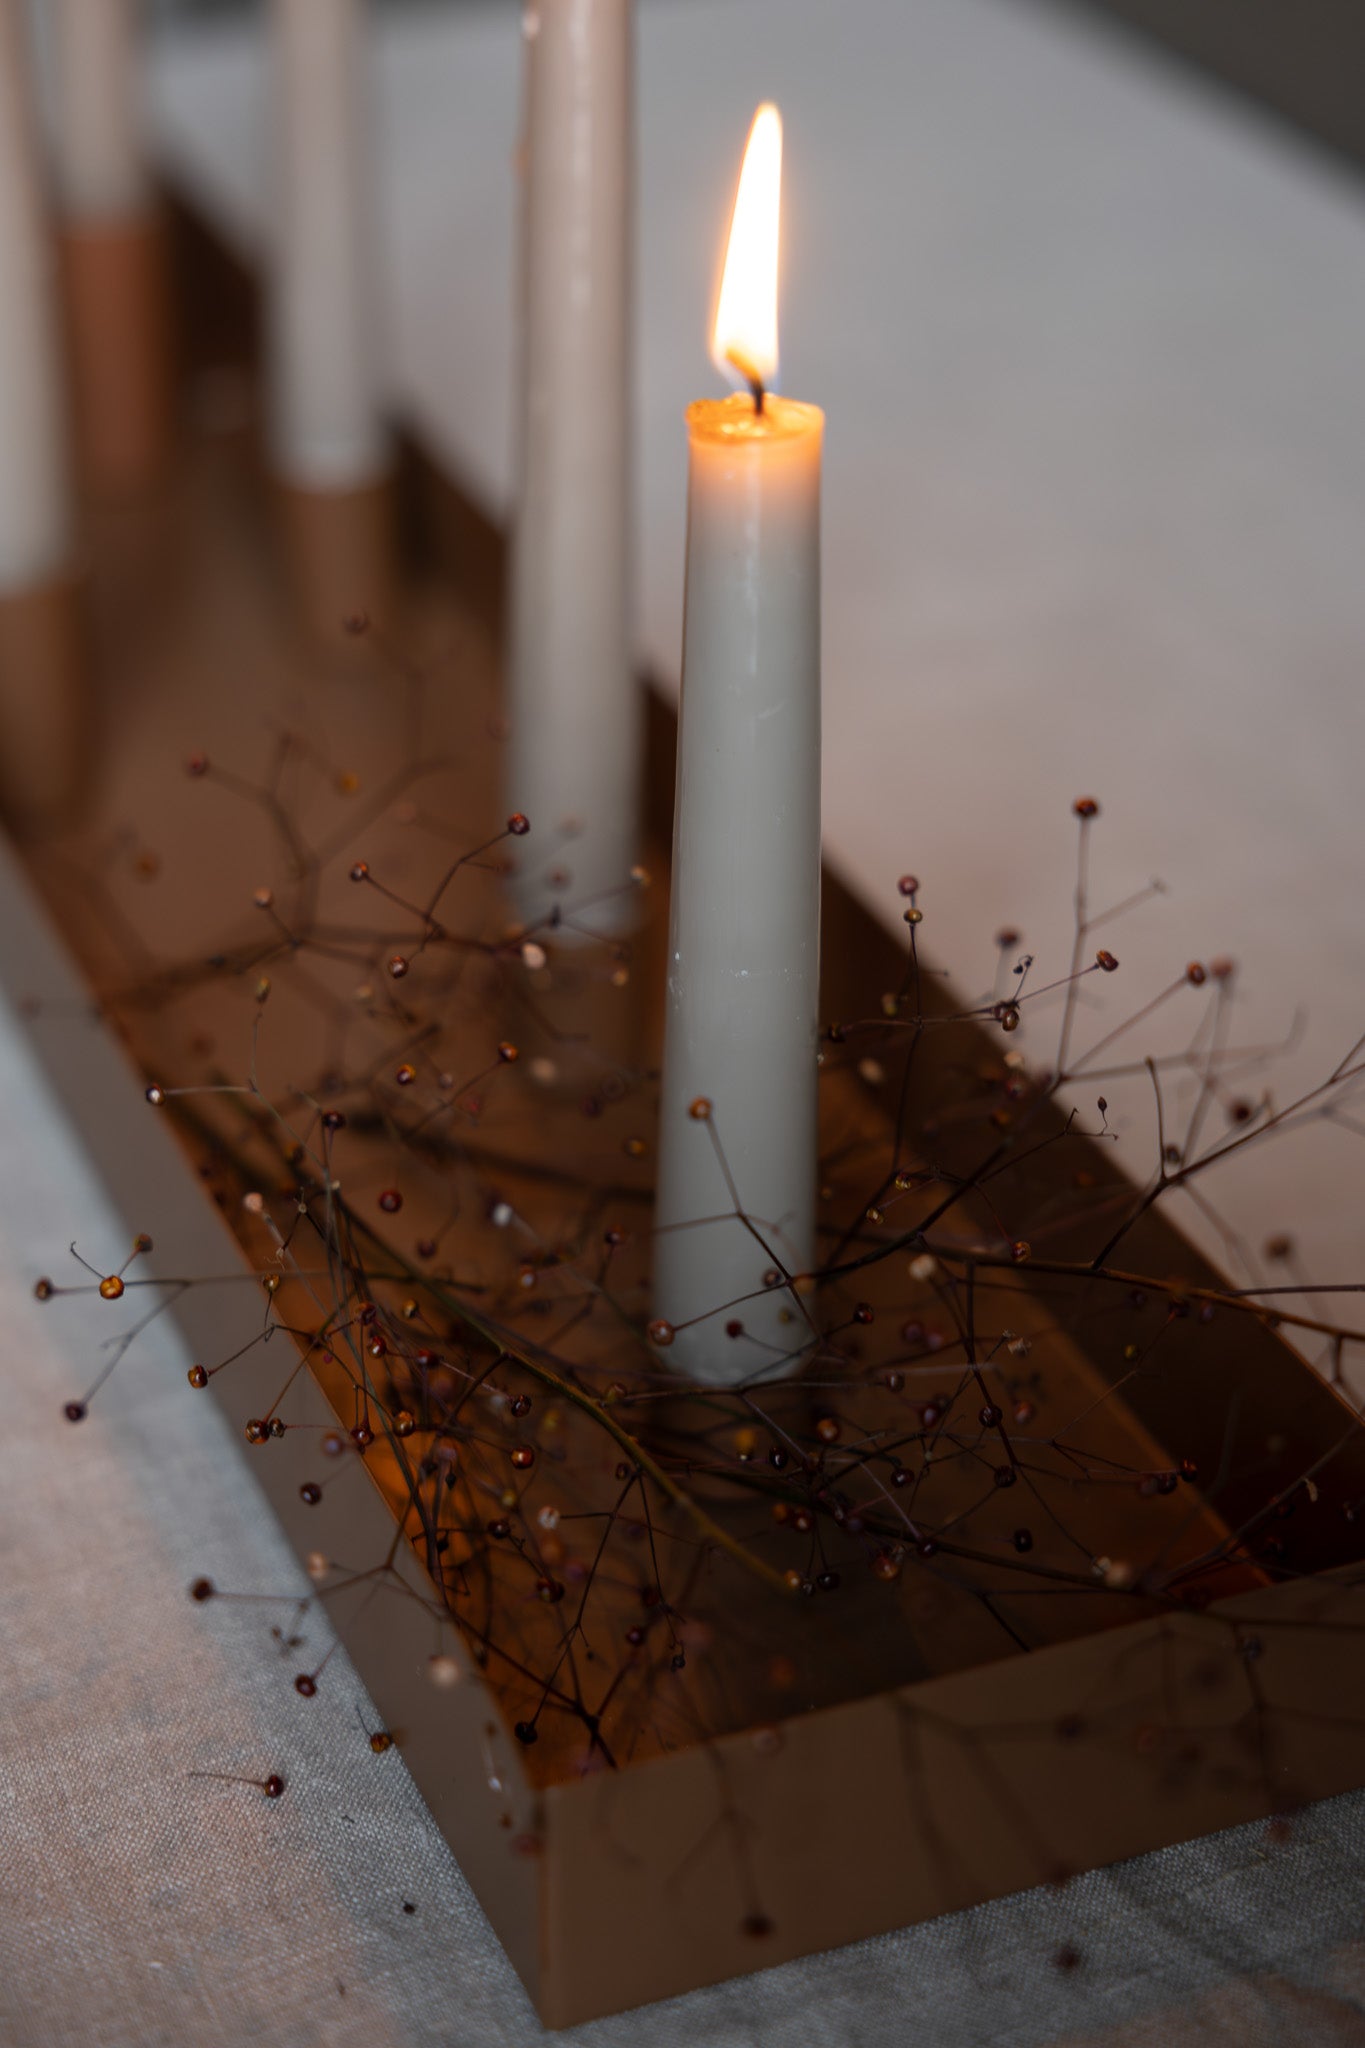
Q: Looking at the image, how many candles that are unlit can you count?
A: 4